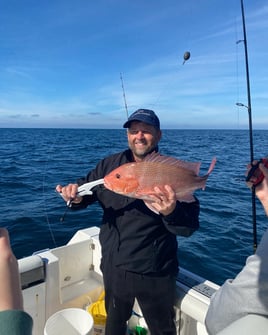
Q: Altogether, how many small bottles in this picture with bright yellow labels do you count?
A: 0